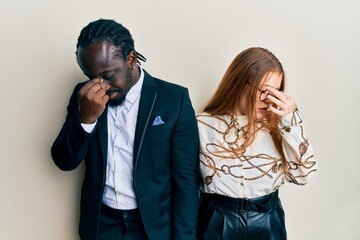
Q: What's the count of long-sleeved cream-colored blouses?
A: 1